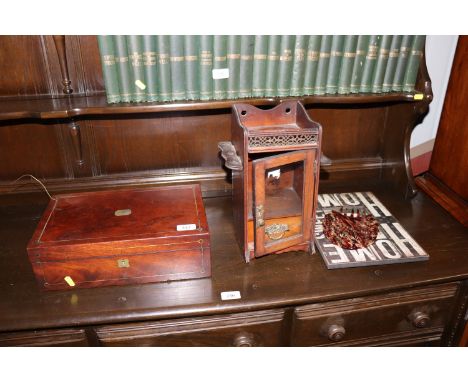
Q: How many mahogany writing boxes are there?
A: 1